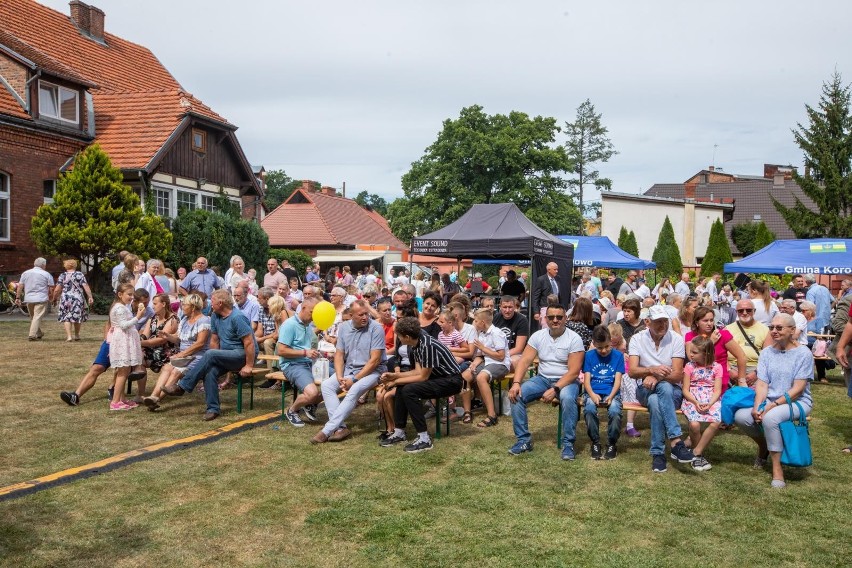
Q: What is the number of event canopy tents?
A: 3